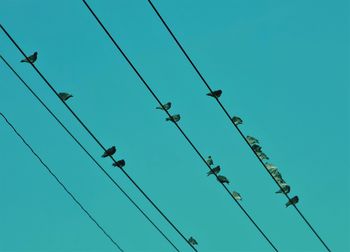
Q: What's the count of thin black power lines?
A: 5